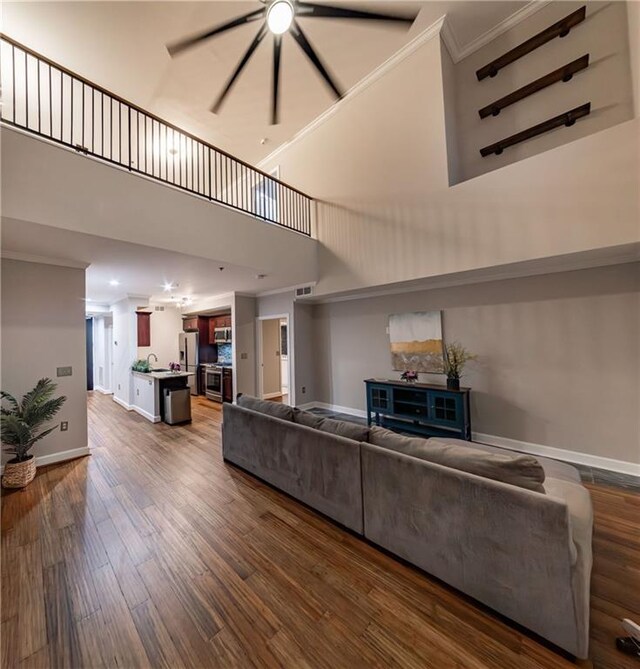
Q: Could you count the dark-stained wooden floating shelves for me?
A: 3